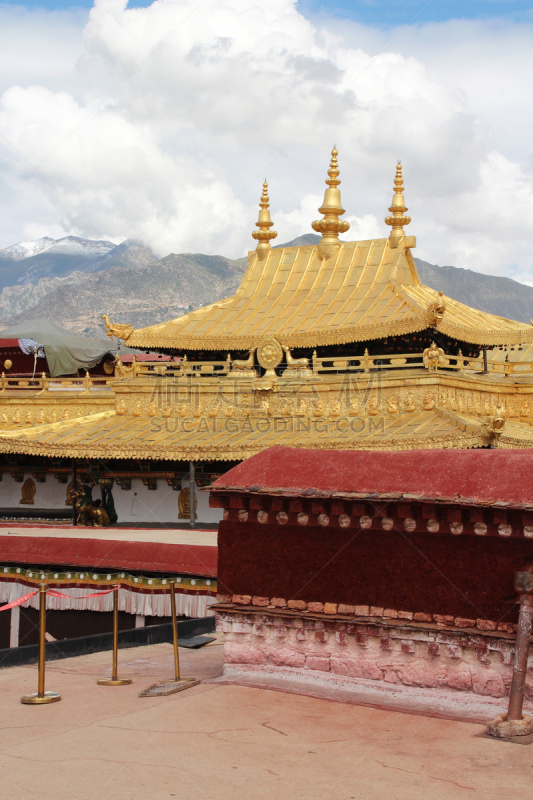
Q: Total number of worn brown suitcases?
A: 0